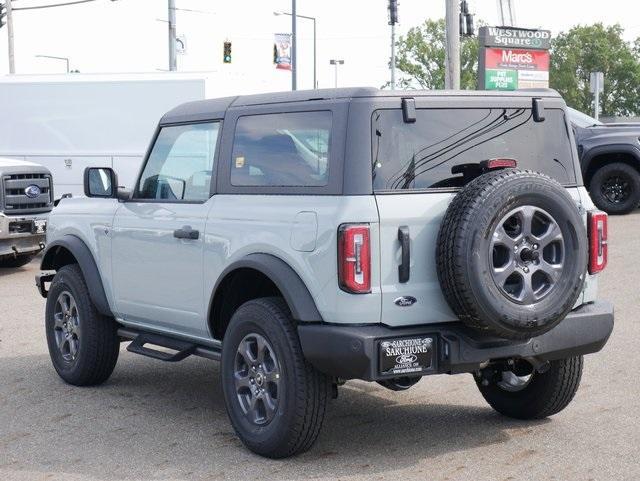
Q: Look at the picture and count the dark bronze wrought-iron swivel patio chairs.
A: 0